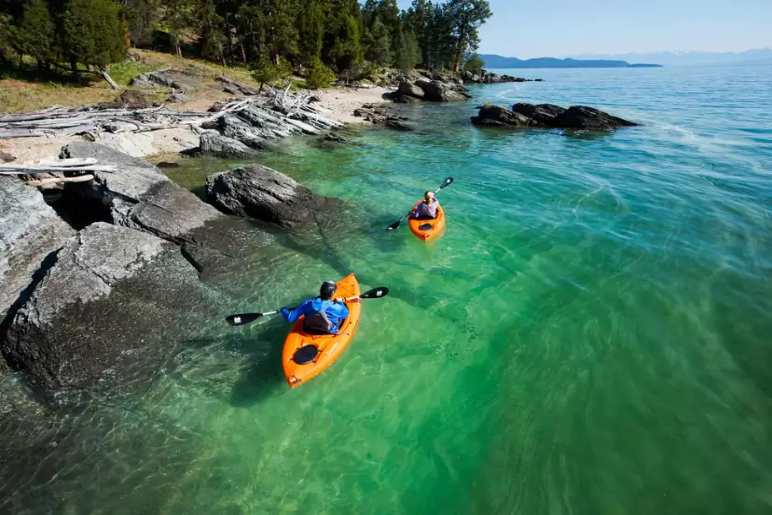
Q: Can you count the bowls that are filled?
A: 0